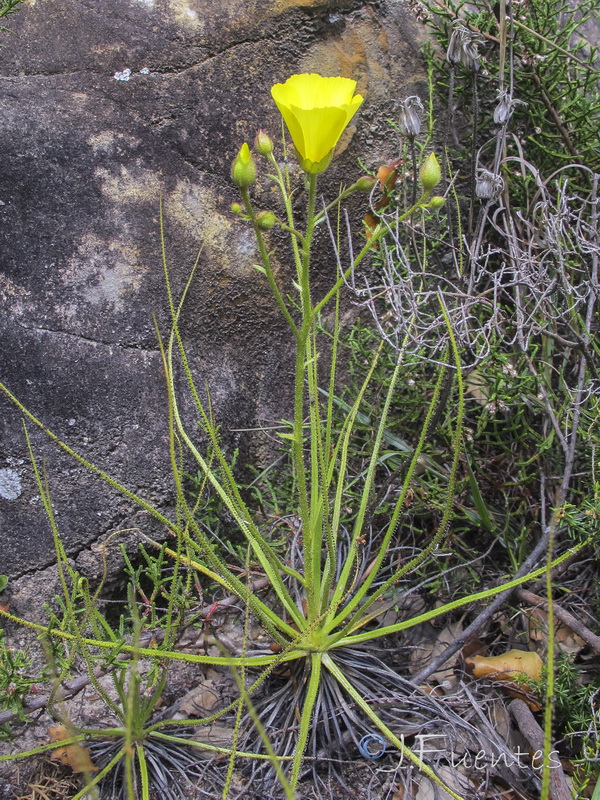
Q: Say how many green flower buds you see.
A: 7